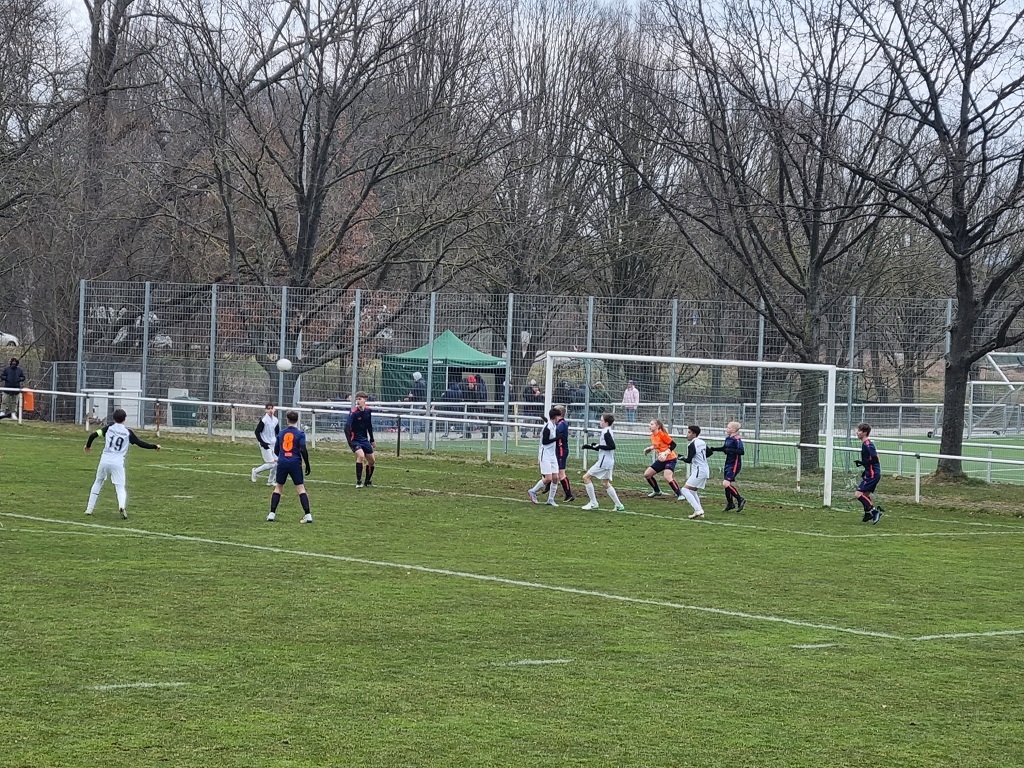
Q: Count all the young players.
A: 11